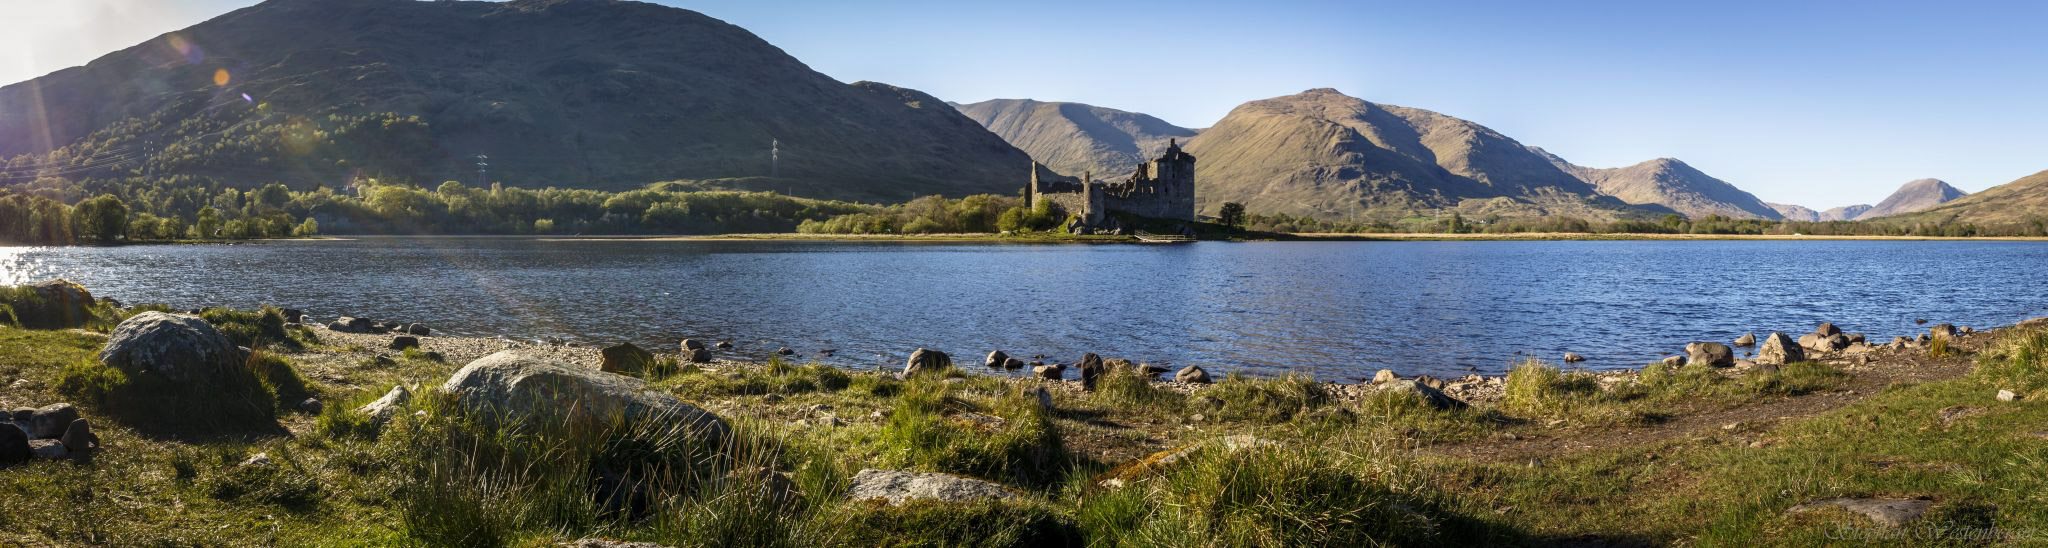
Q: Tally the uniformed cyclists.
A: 0